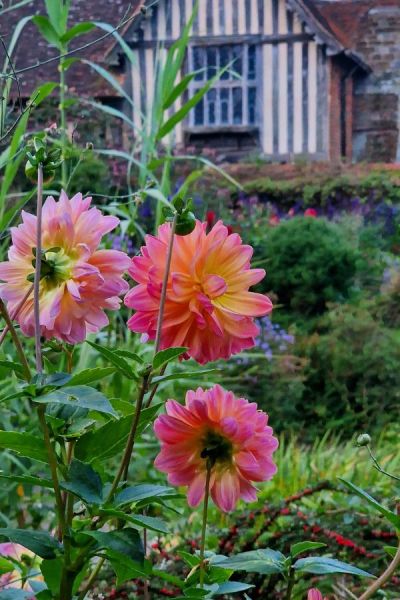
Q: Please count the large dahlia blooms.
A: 3